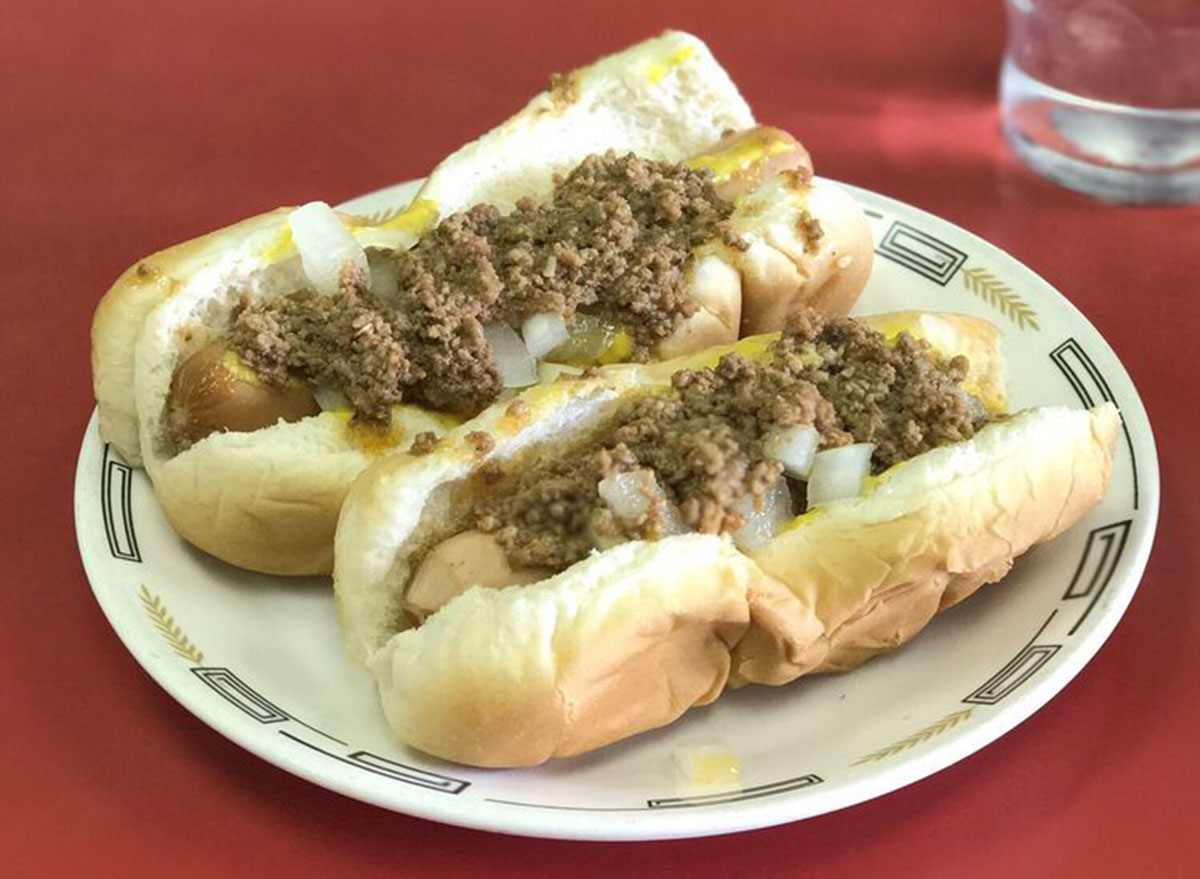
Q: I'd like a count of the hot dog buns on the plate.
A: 2